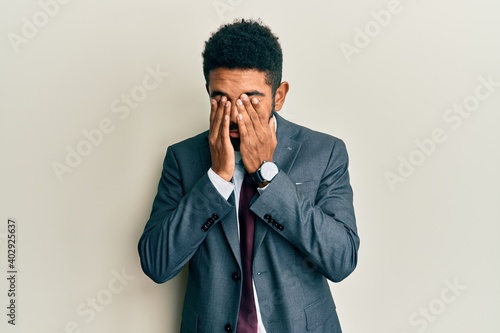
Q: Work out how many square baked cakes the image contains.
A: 0